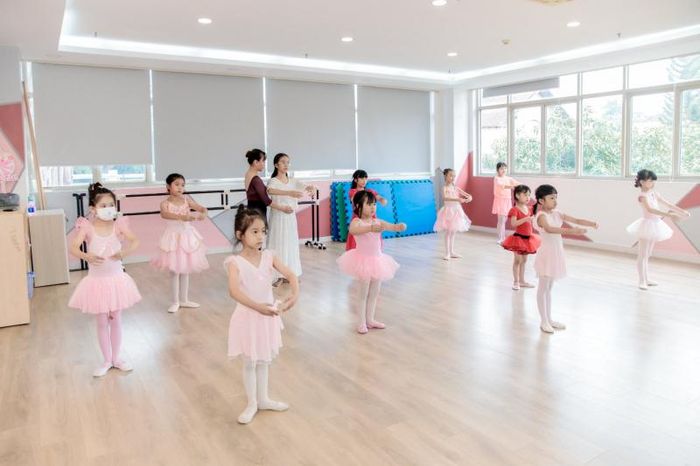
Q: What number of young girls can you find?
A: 10